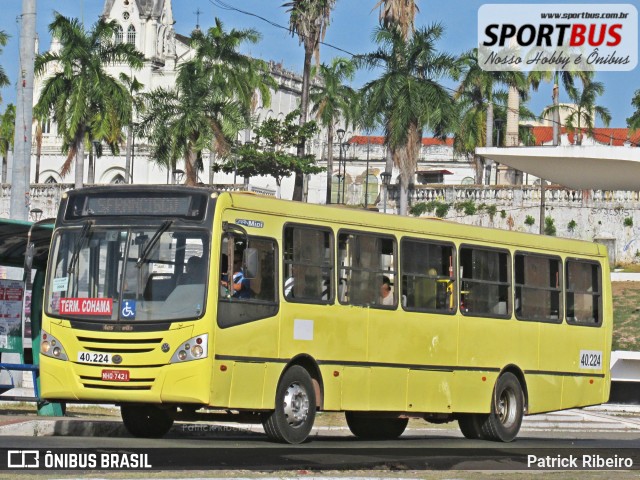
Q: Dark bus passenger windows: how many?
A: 6